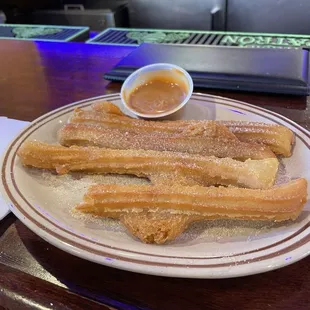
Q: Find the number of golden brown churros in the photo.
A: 4